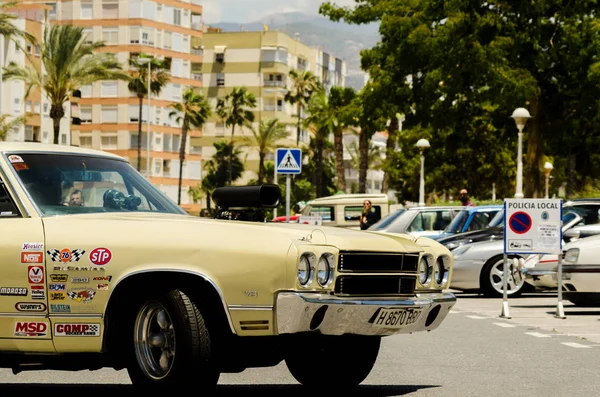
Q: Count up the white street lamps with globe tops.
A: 3